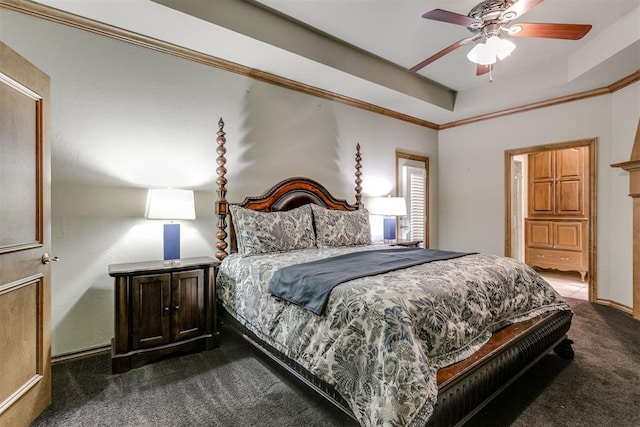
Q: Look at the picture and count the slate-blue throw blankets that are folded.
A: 1